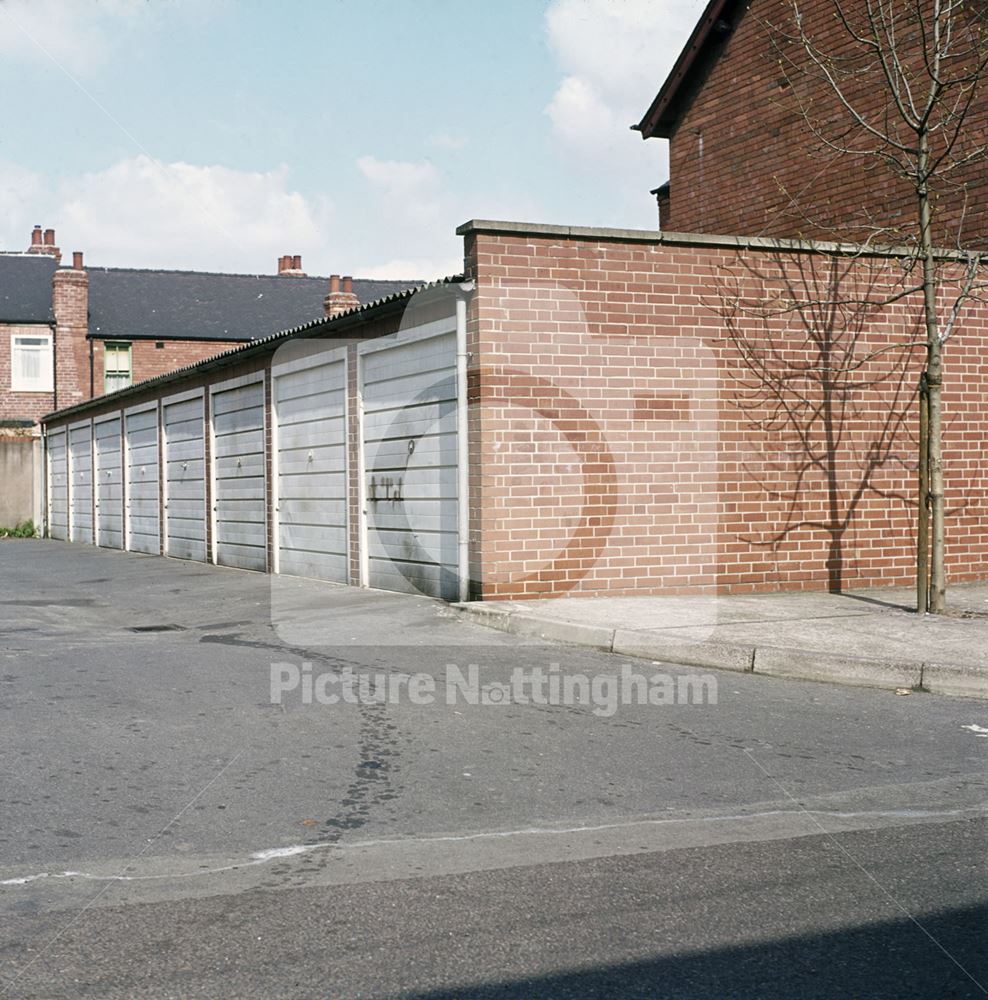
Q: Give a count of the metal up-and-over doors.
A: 8